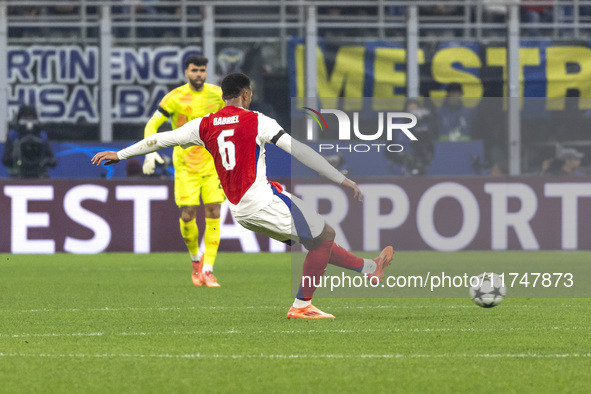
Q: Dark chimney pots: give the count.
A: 0